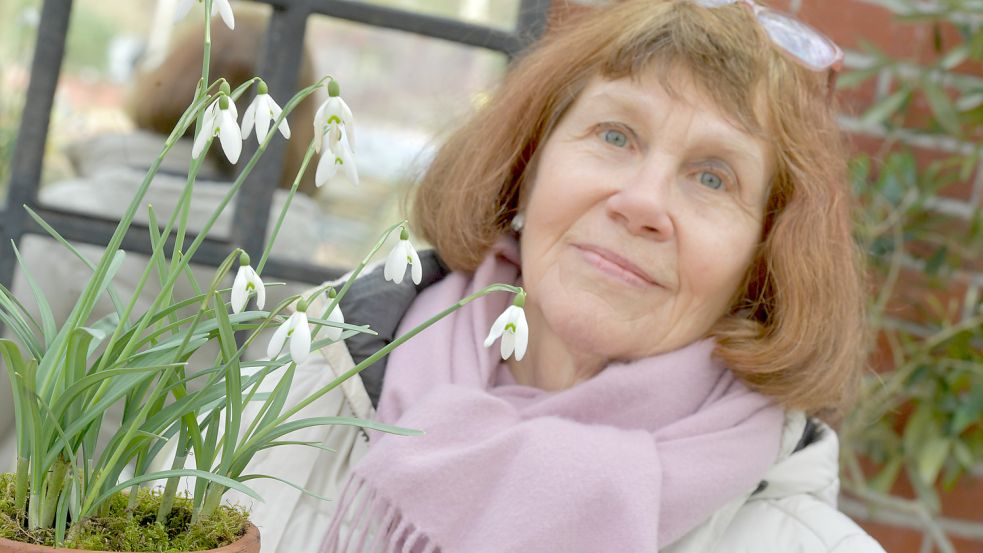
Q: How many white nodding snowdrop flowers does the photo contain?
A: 11